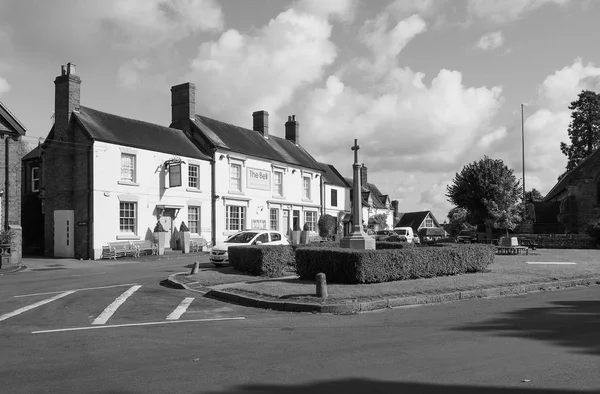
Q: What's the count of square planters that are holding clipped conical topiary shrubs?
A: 4